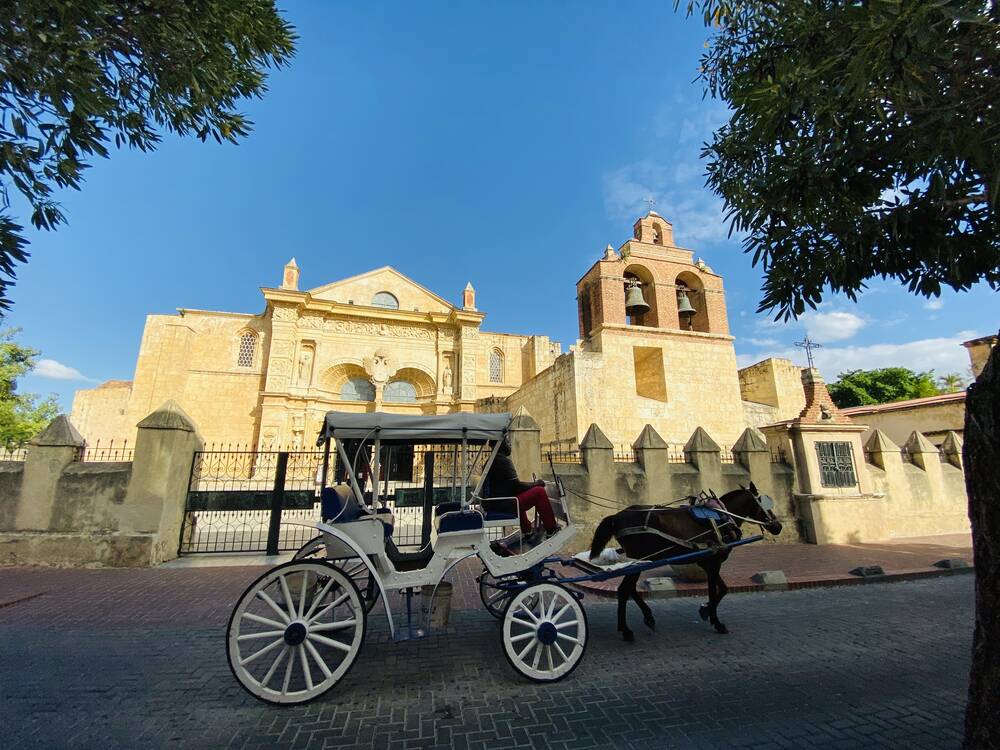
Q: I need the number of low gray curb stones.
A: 4